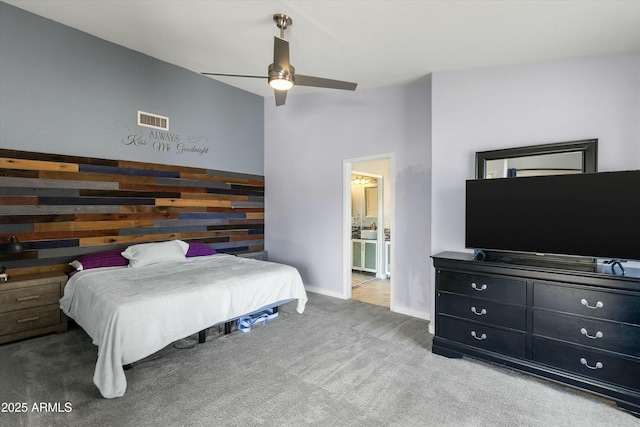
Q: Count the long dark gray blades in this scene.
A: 4